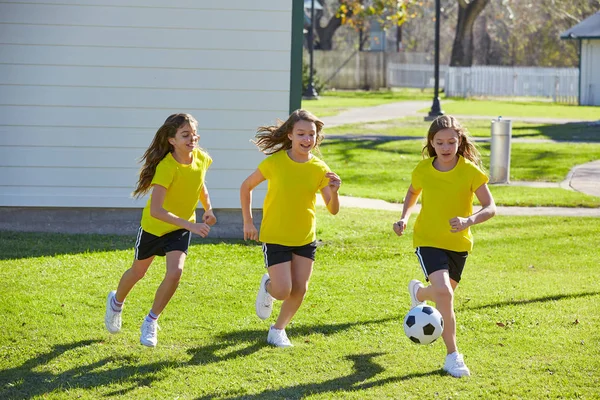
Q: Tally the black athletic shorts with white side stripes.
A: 3